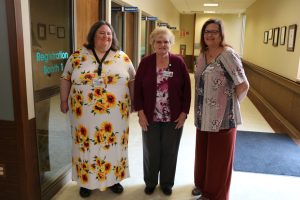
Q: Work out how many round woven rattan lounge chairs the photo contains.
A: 0